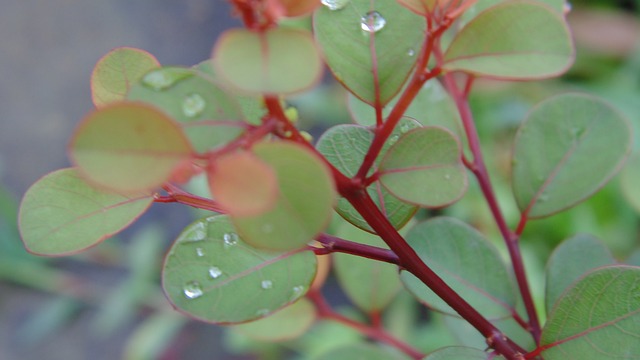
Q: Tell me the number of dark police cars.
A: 0